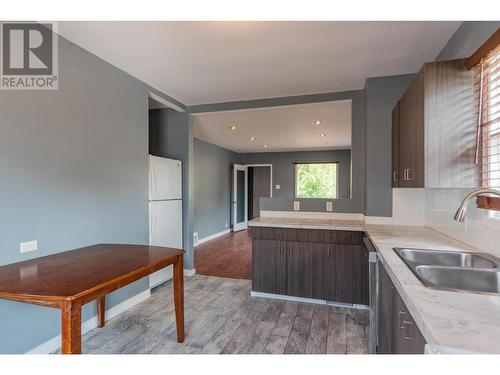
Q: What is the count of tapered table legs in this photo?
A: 3